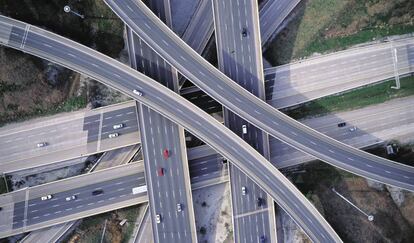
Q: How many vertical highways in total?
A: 2